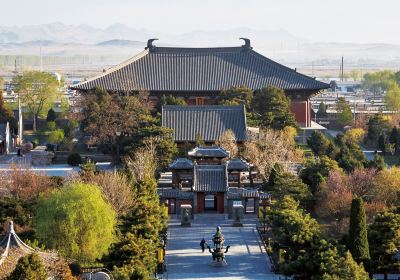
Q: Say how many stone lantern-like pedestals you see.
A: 2